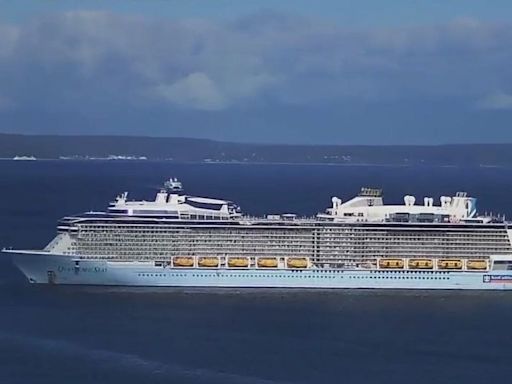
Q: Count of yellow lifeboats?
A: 9